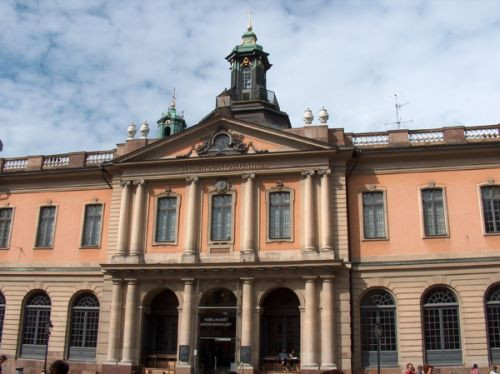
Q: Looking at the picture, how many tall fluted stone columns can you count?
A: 12